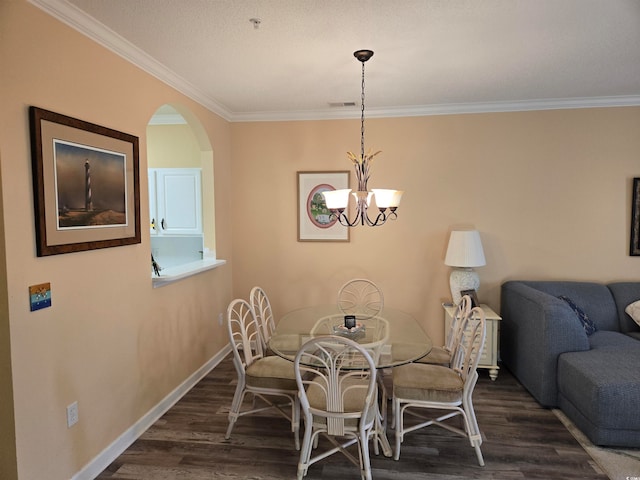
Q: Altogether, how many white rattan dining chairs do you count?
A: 6